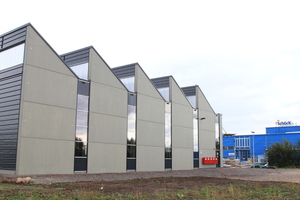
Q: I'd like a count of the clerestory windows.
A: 5